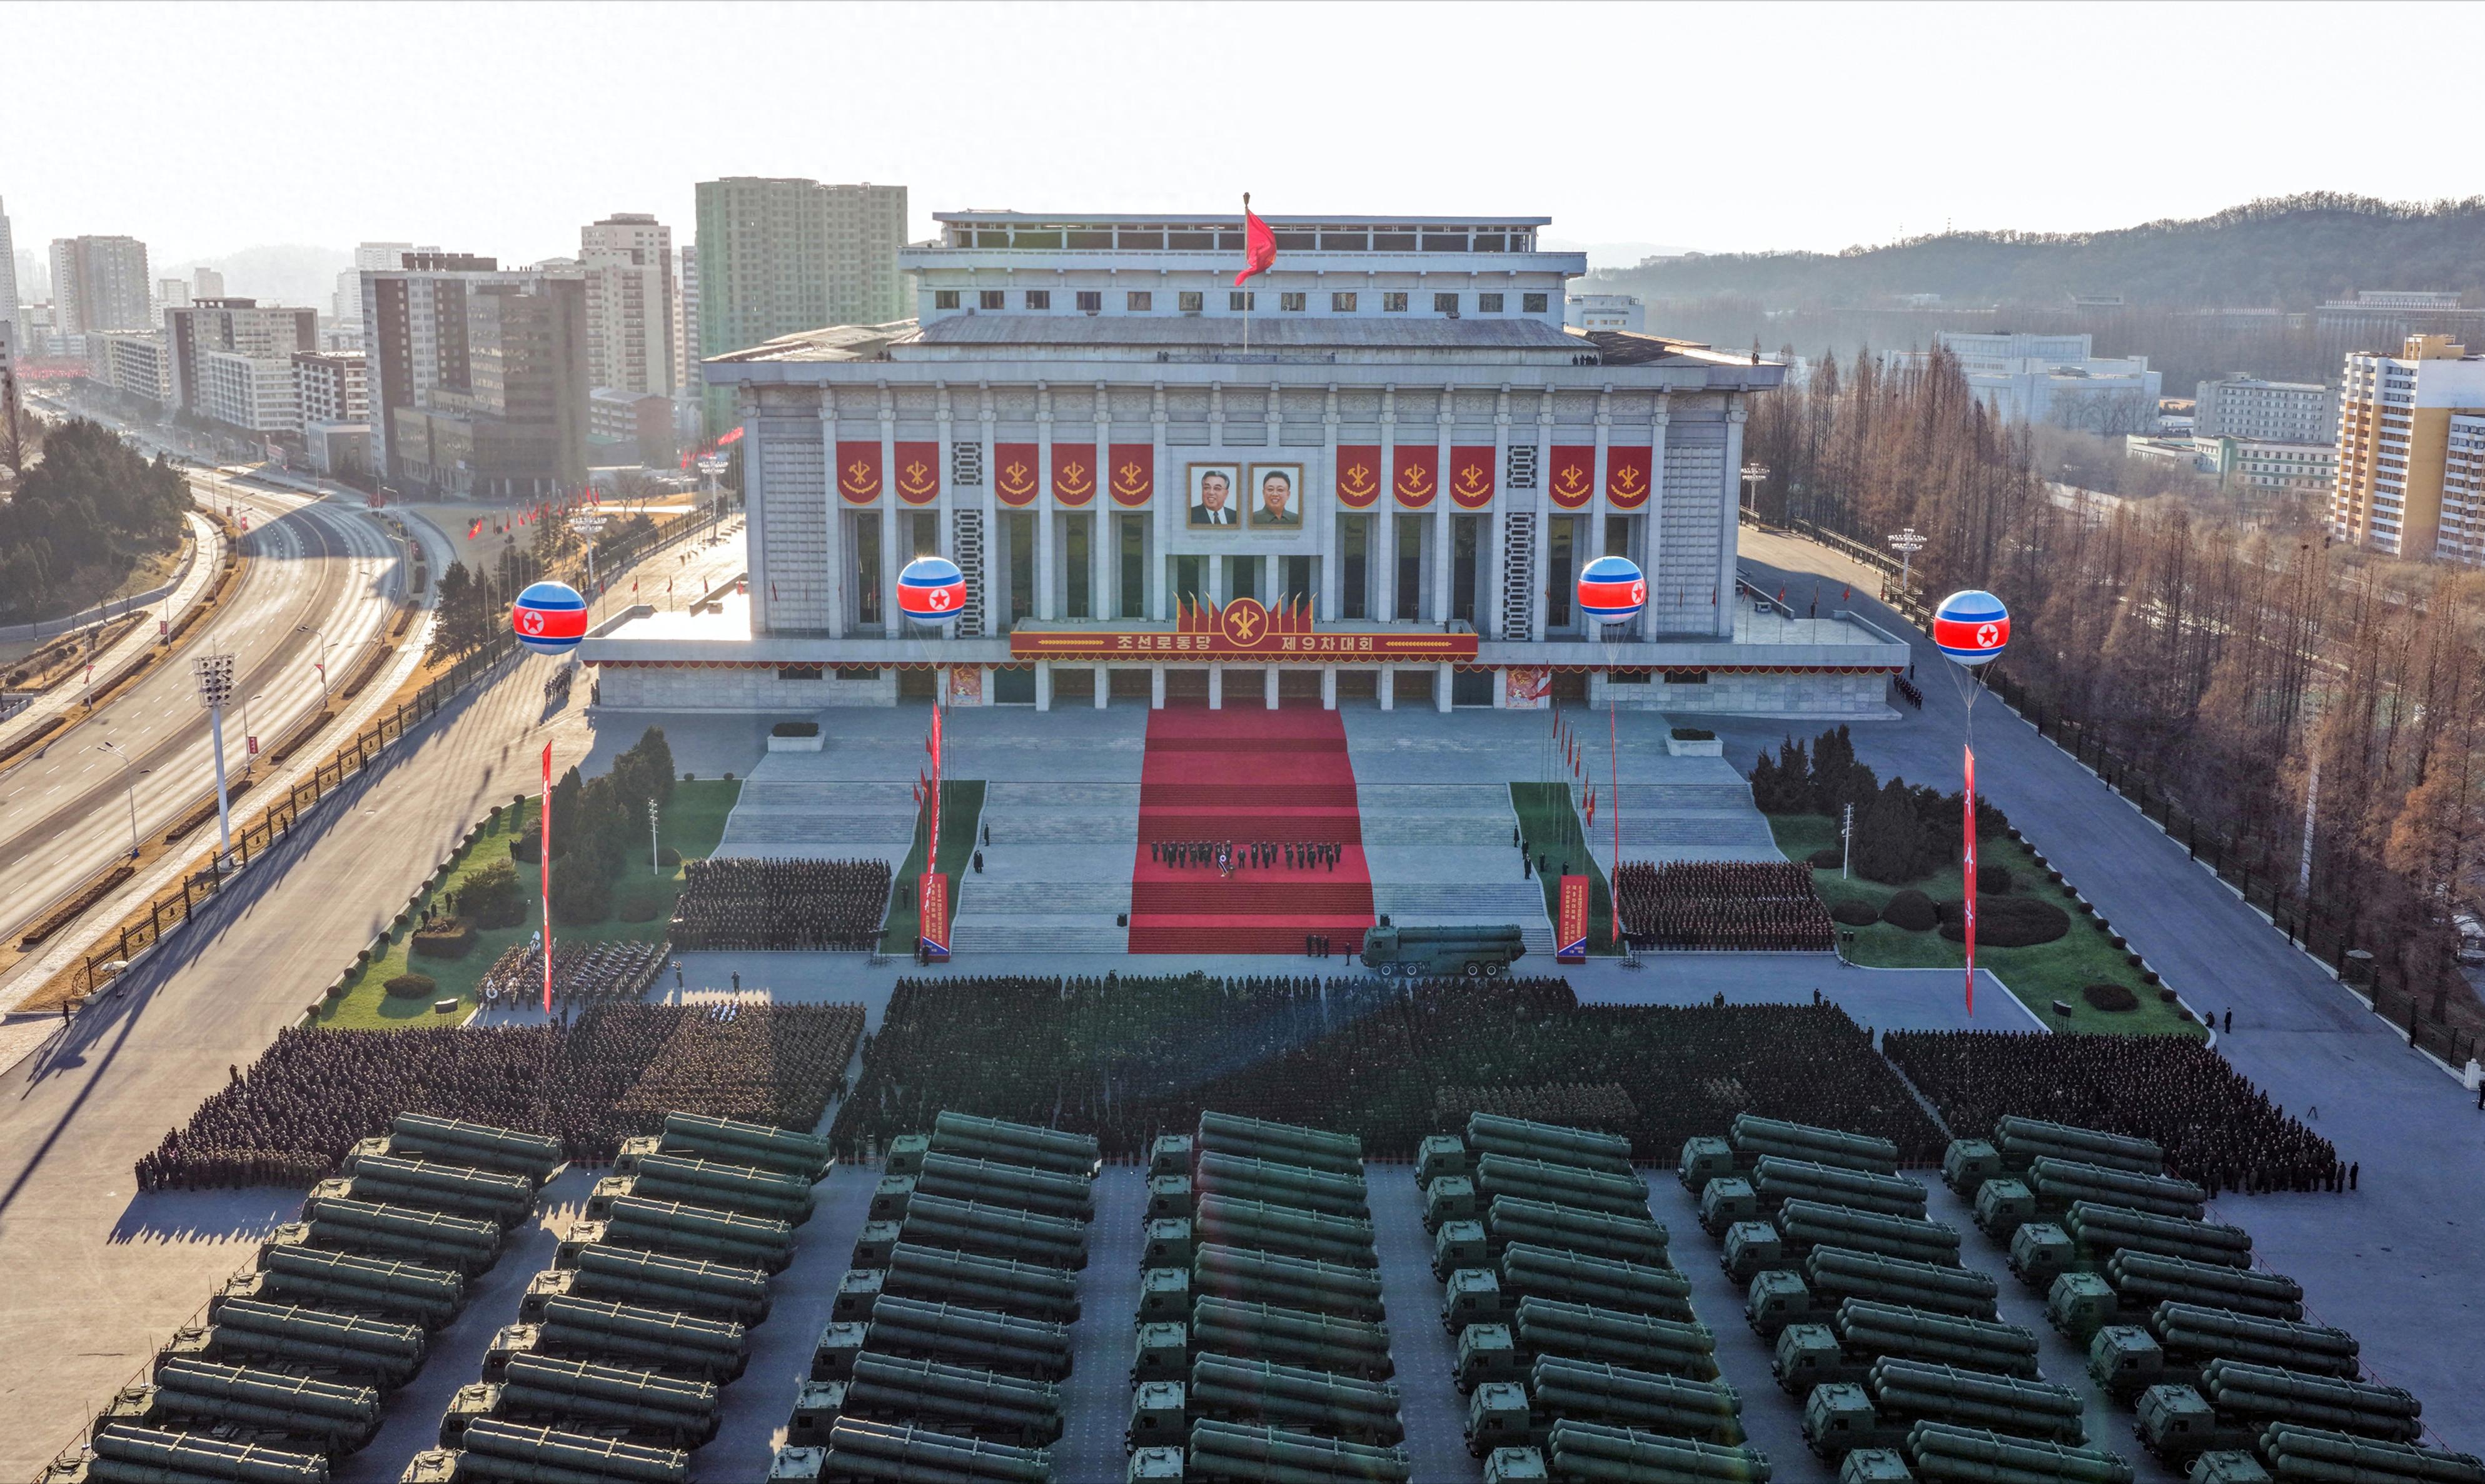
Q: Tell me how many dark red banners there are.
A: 10